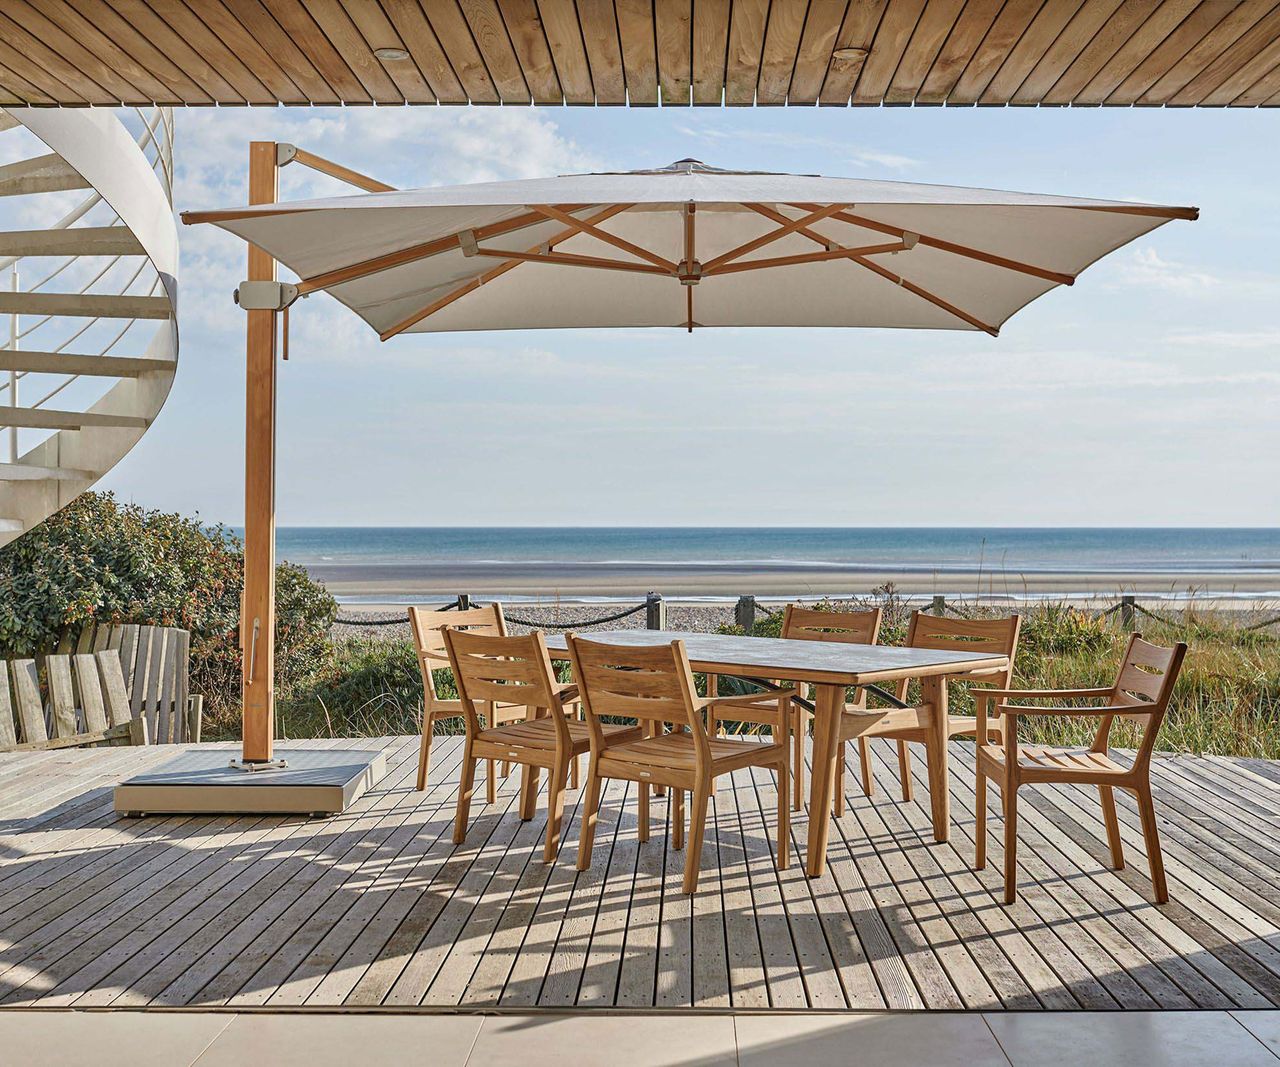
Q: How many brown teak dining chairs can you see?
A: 6